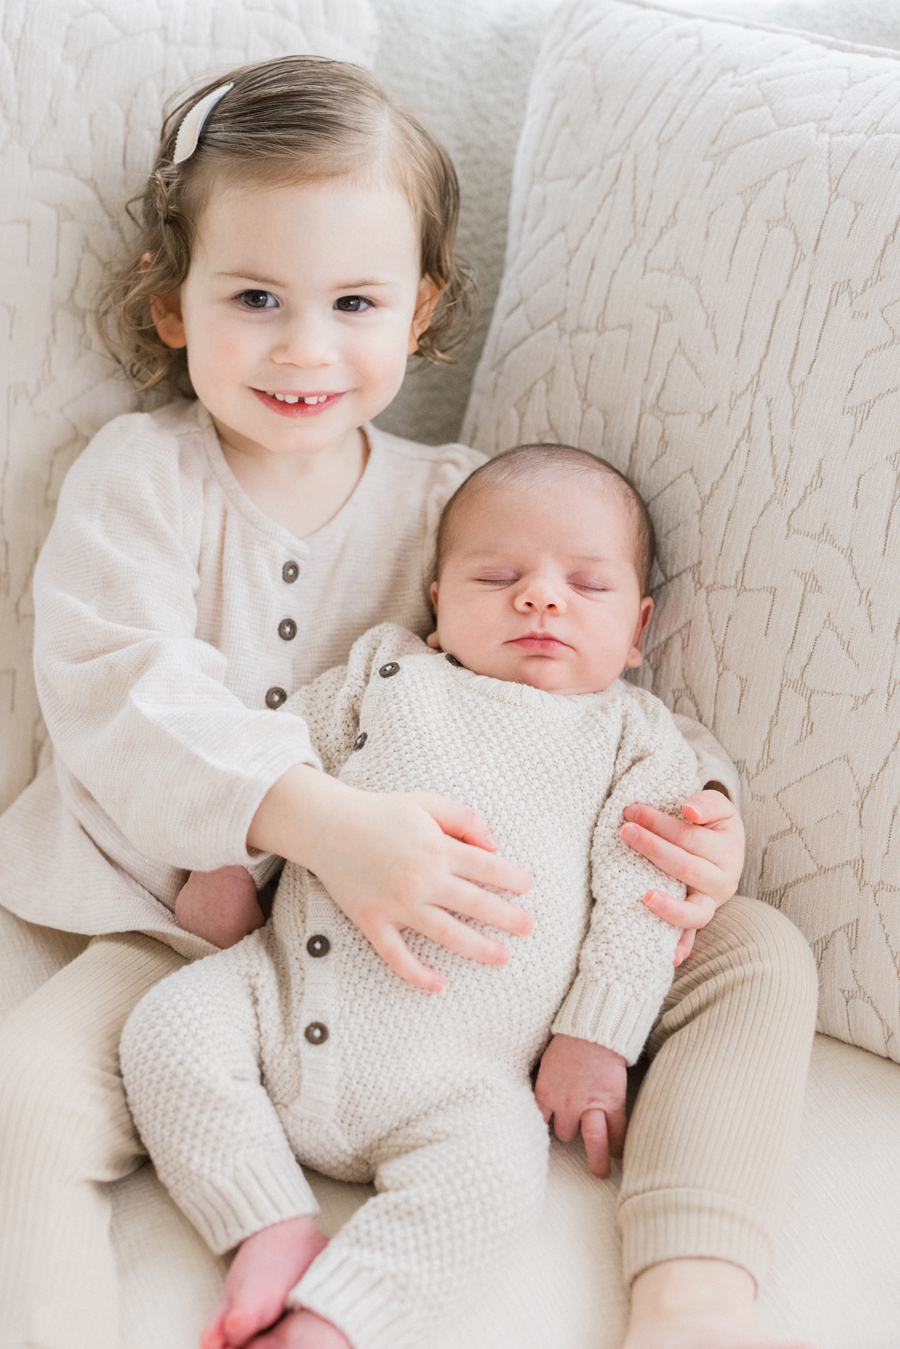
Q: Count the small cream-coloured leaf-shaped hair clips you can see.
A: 1